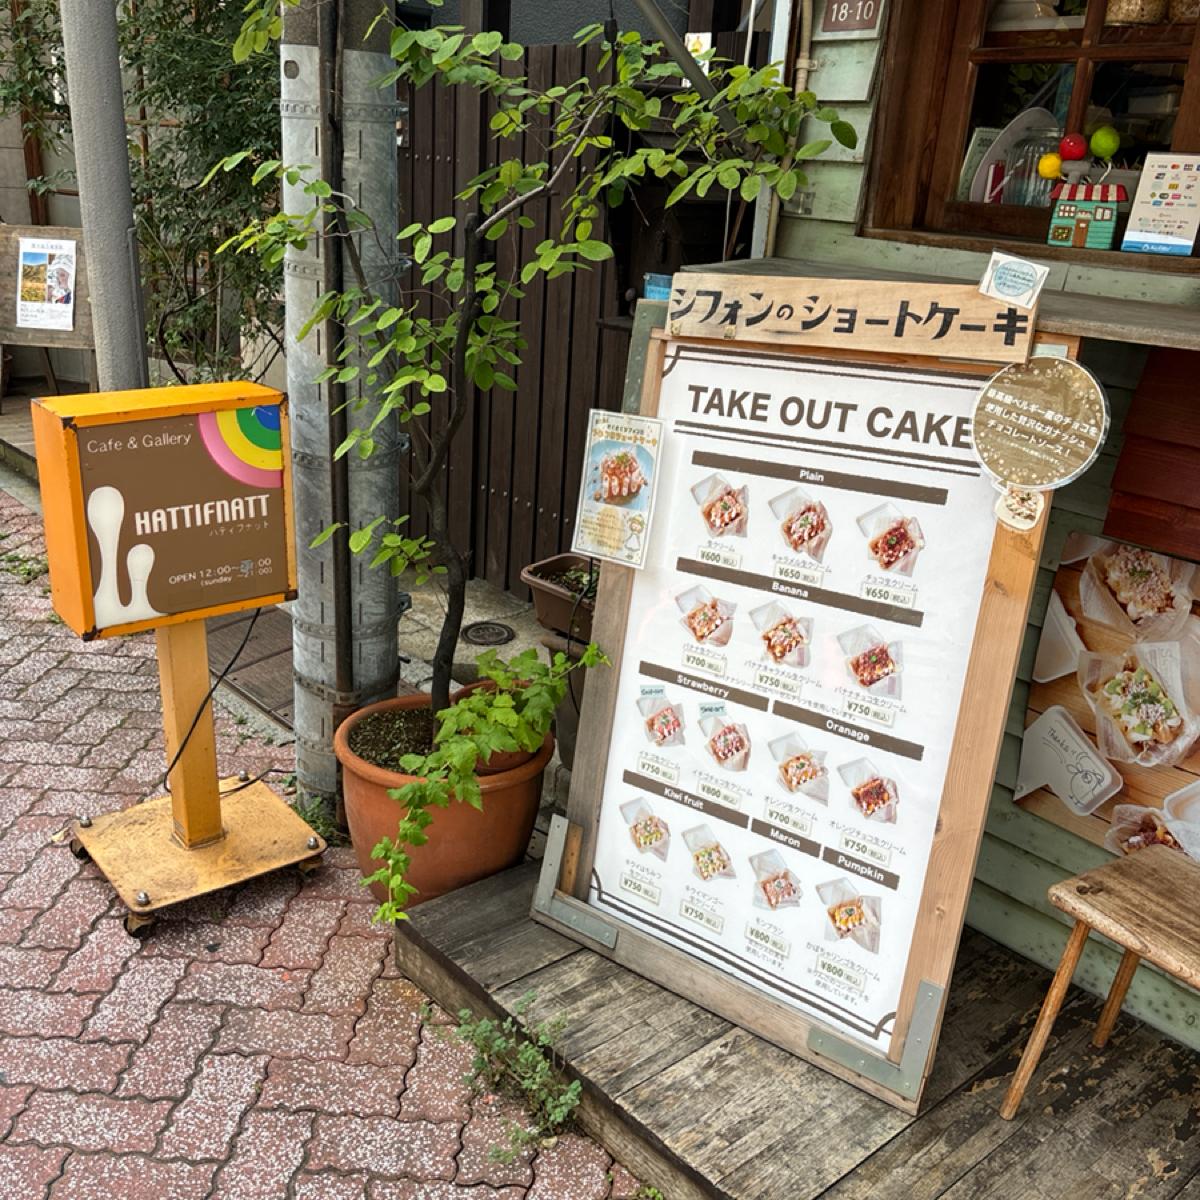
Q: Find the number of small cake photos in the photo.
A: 14